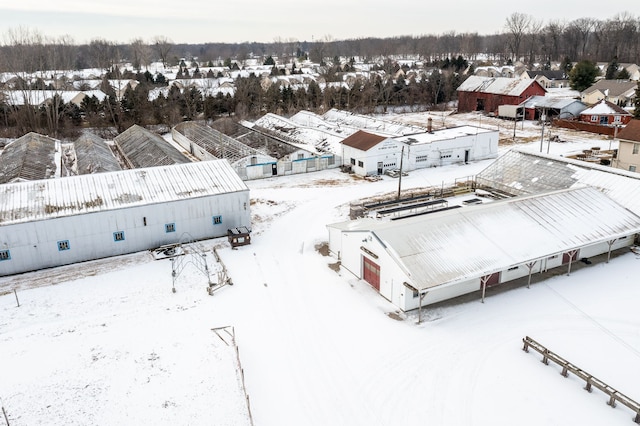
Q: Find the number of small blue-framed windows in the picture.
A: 5